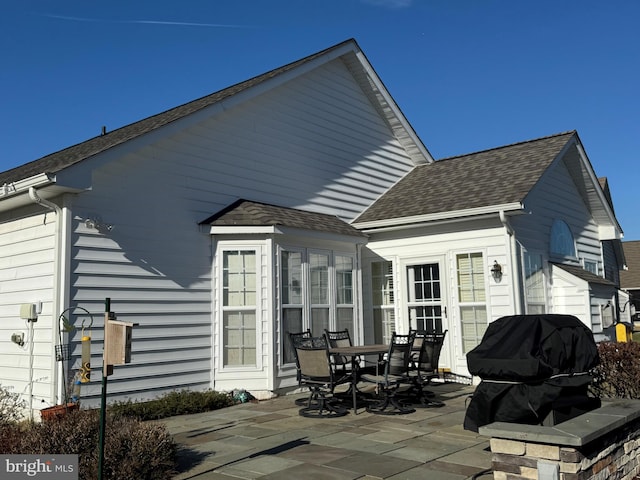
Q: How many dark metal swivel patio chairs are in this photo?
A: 6